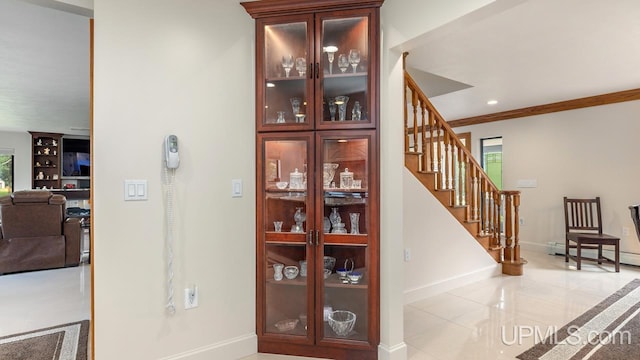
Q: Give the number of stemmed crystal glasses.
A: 5